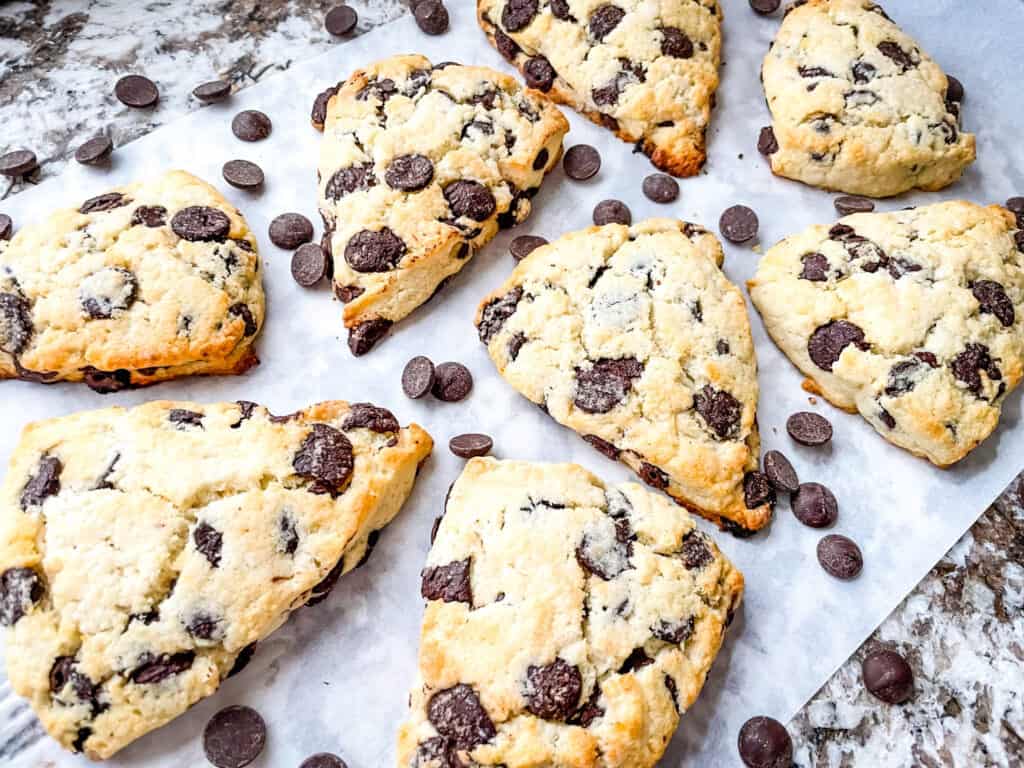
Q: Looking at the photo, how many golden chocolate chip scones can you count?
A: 8